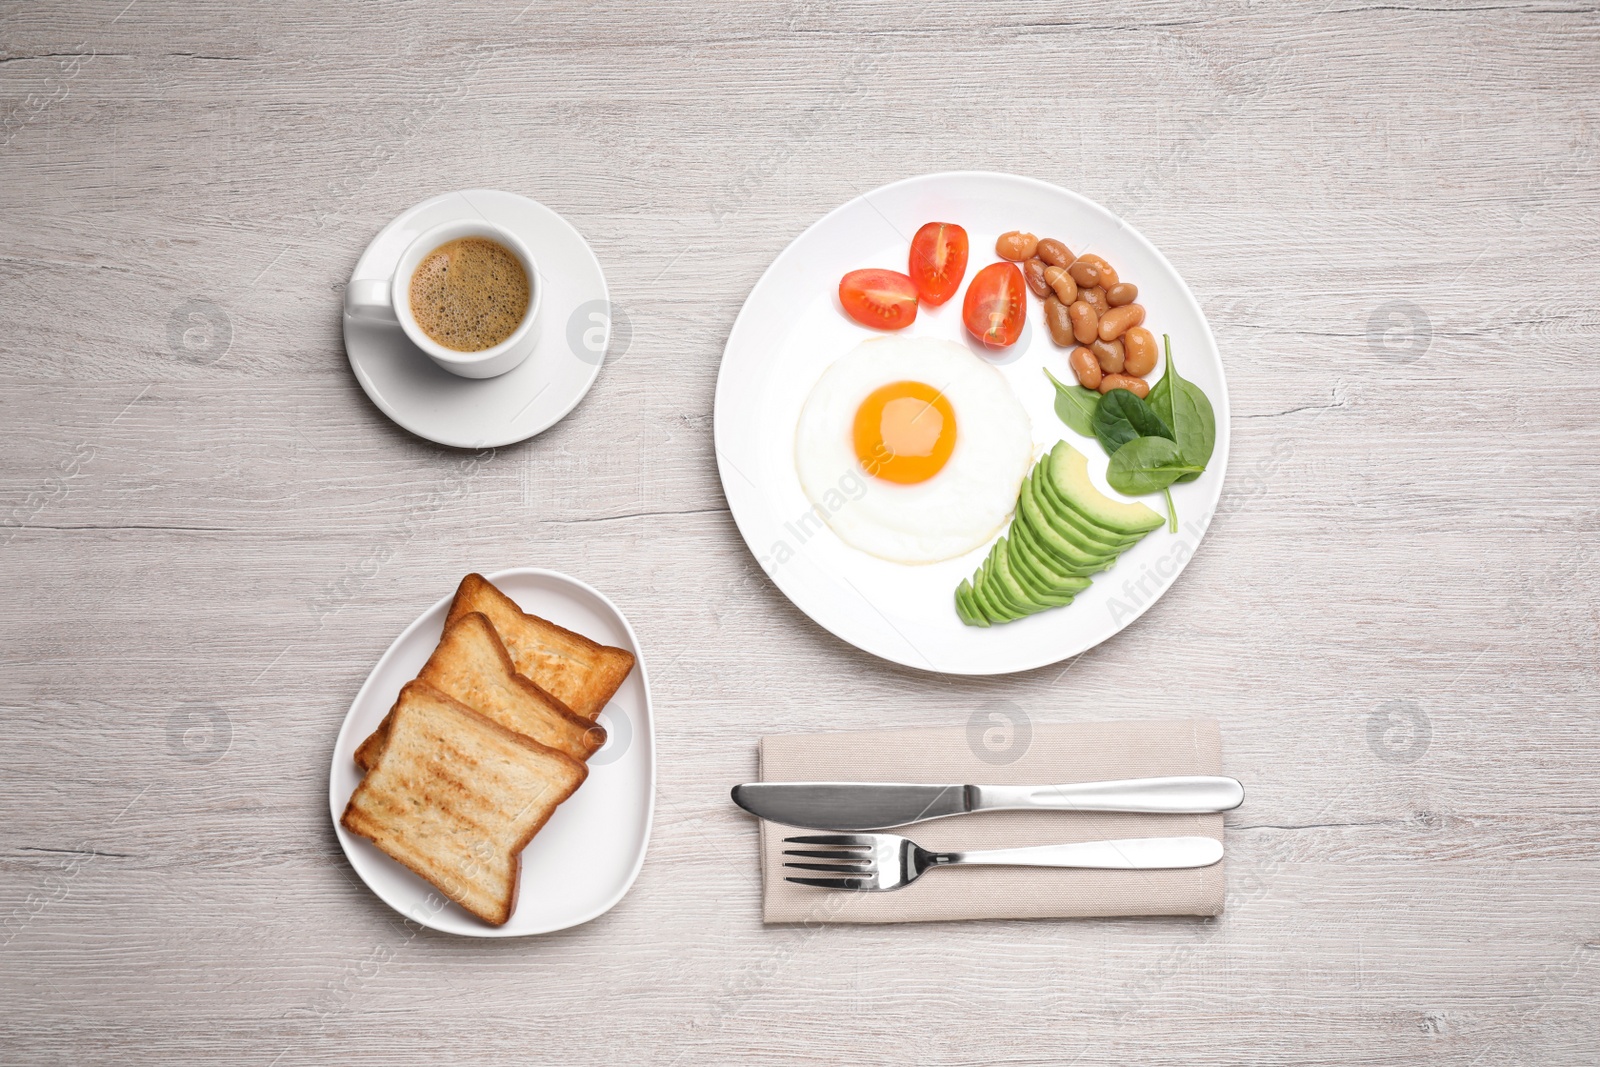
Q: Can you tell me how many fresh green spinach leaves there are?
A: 4